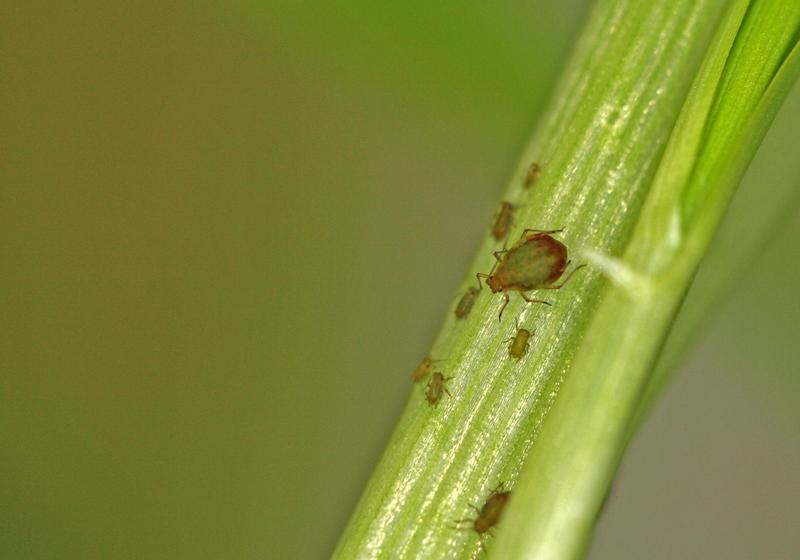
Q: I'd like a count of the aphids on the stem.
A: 8